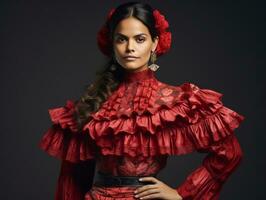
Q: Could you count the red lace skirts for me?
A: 1